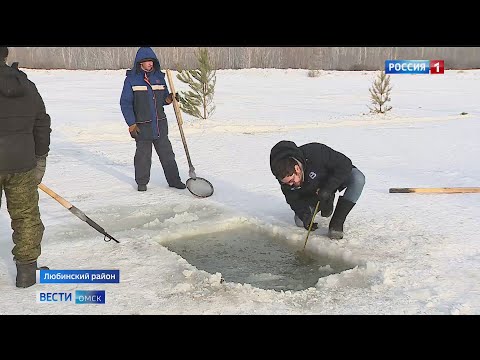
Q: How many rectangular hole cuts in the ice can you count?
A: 1